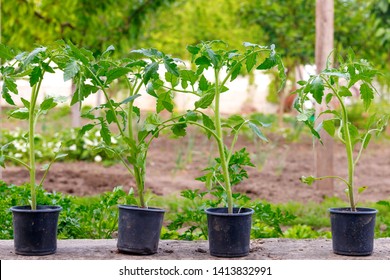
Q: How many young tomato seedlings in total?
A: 4